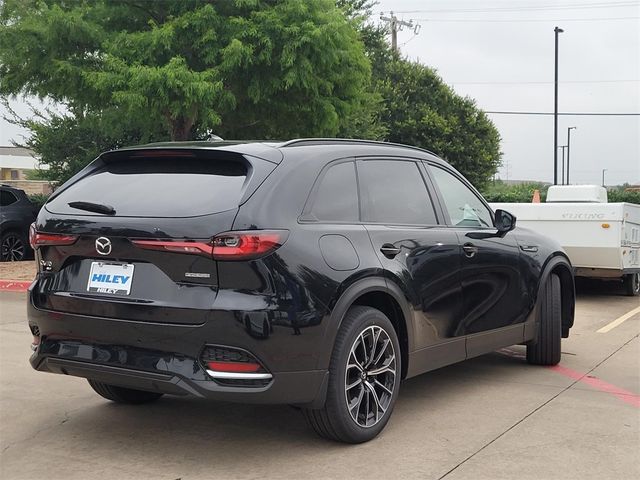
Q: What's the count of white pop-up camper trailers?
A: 1